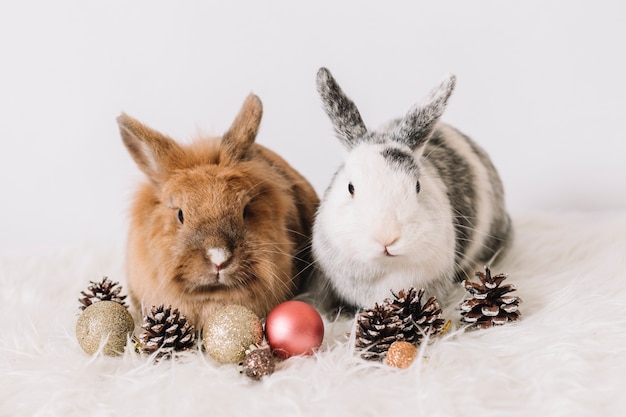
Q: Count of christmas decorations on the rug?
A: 10